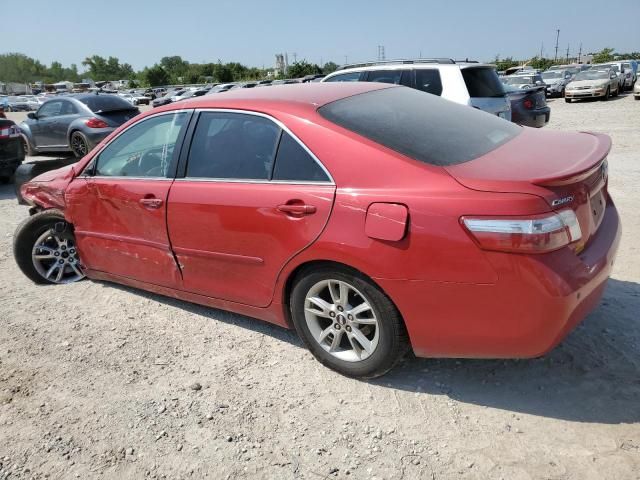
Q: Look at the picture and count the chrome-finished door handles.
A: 0